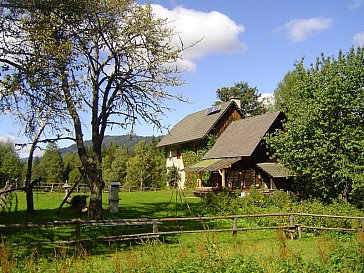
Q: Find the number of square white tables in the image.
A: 0